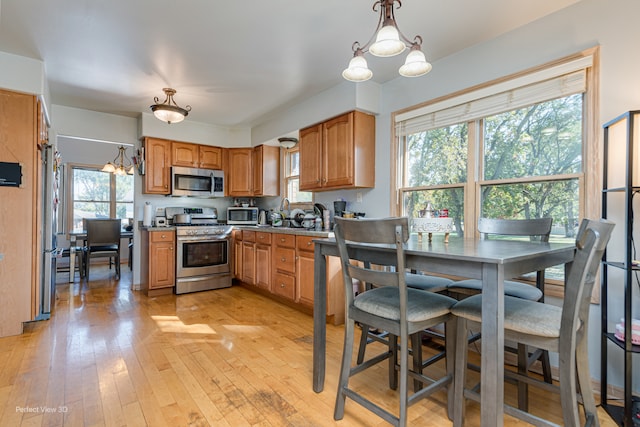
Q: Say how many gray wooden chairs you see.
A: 4